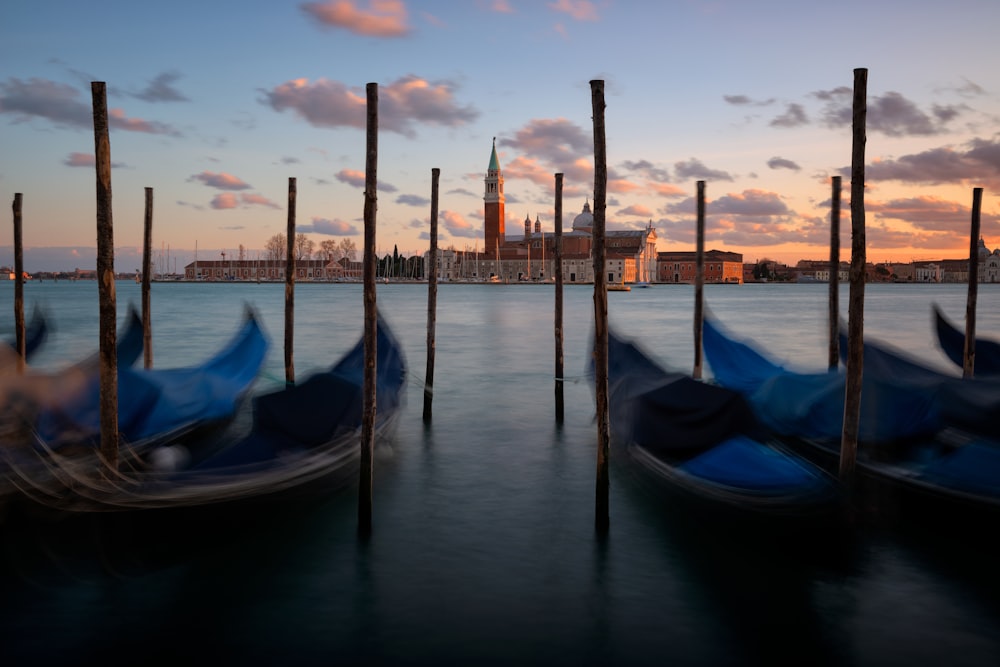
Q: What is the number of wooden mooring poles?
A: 12